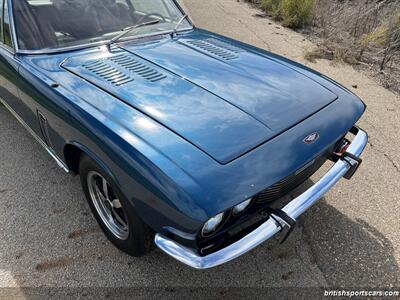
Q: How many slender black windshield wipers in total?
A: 2